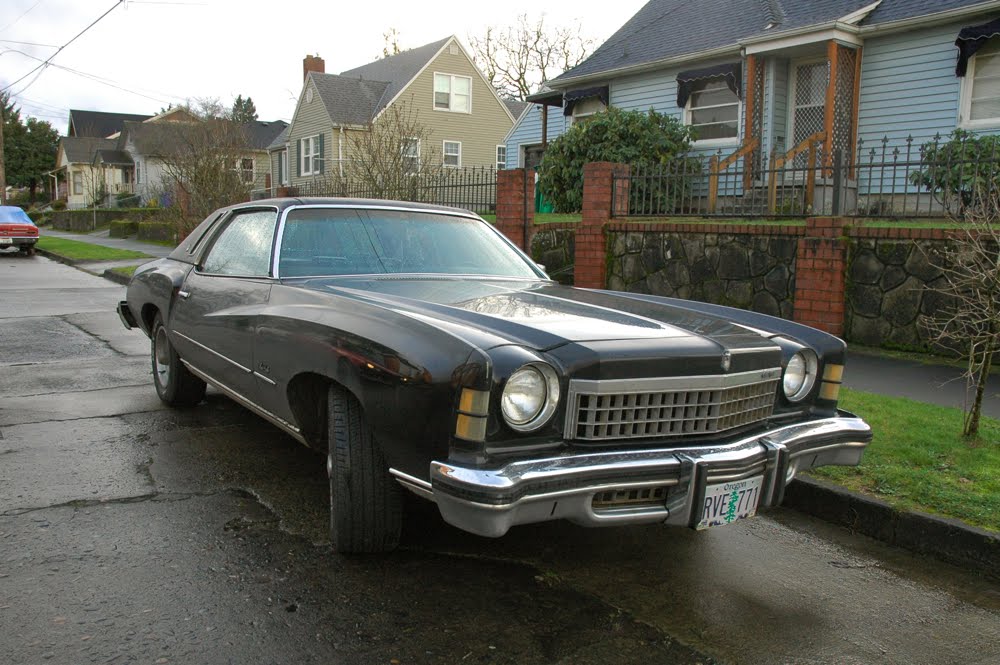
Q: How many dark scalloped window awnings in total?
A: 3